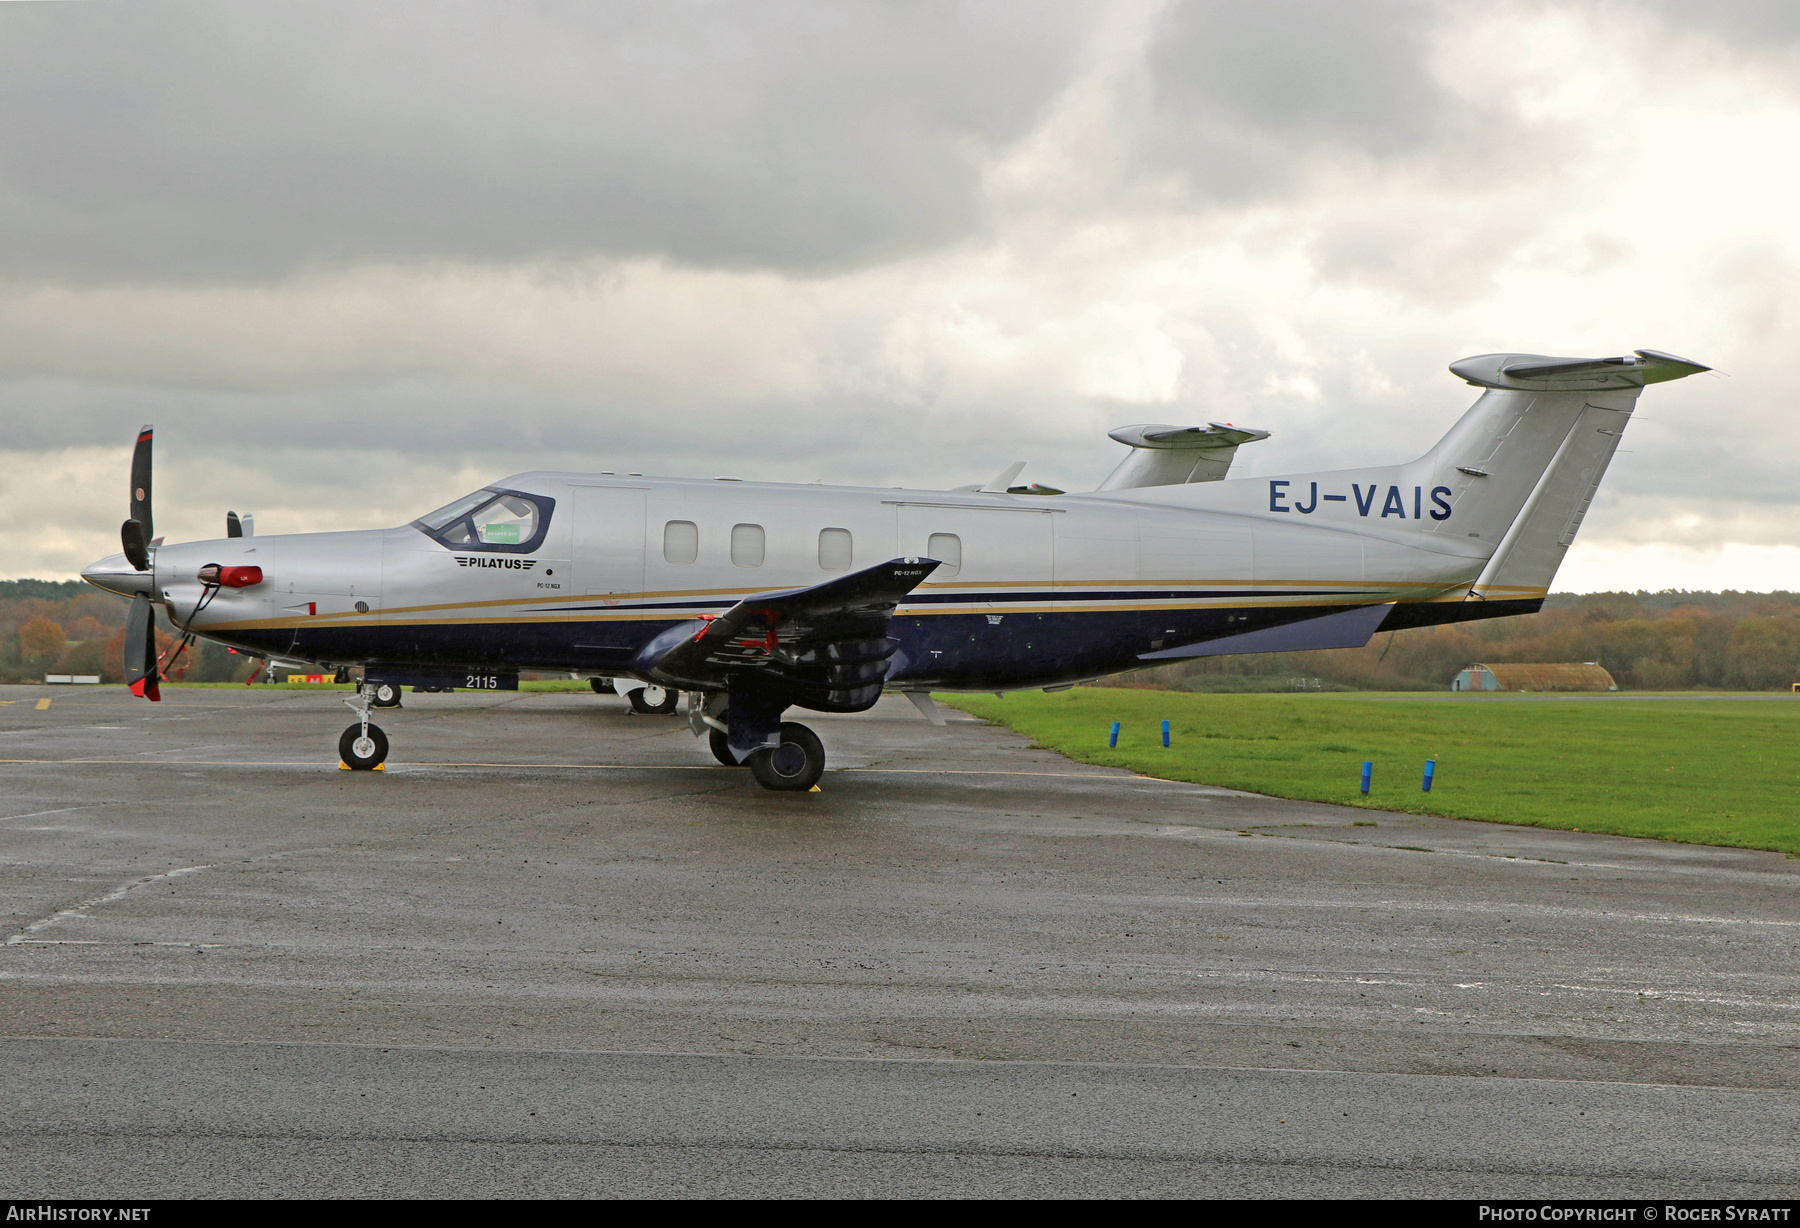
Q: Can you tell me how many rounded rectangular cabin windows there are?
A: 4